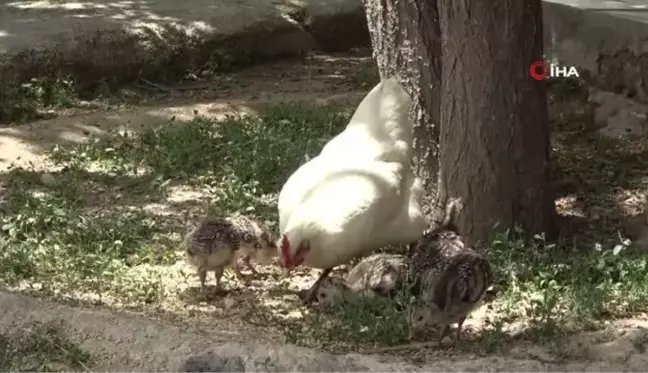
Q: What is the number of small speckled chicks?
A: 5